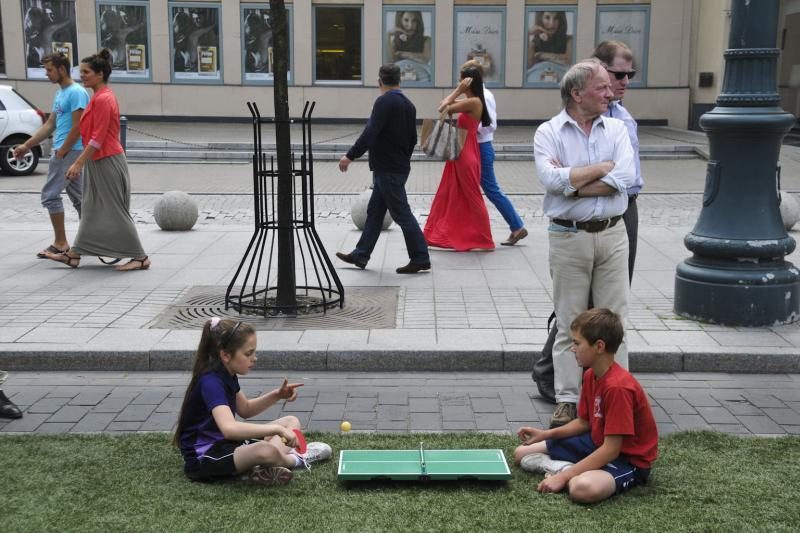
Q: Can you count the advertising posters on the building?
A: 8